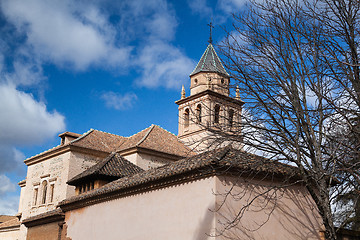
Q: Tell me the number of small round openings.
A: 3